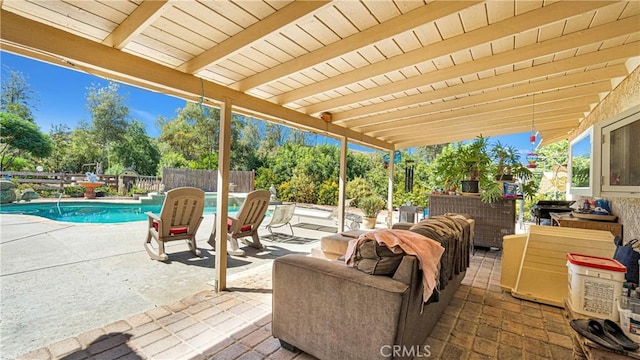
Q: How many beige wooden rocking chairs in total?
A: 2